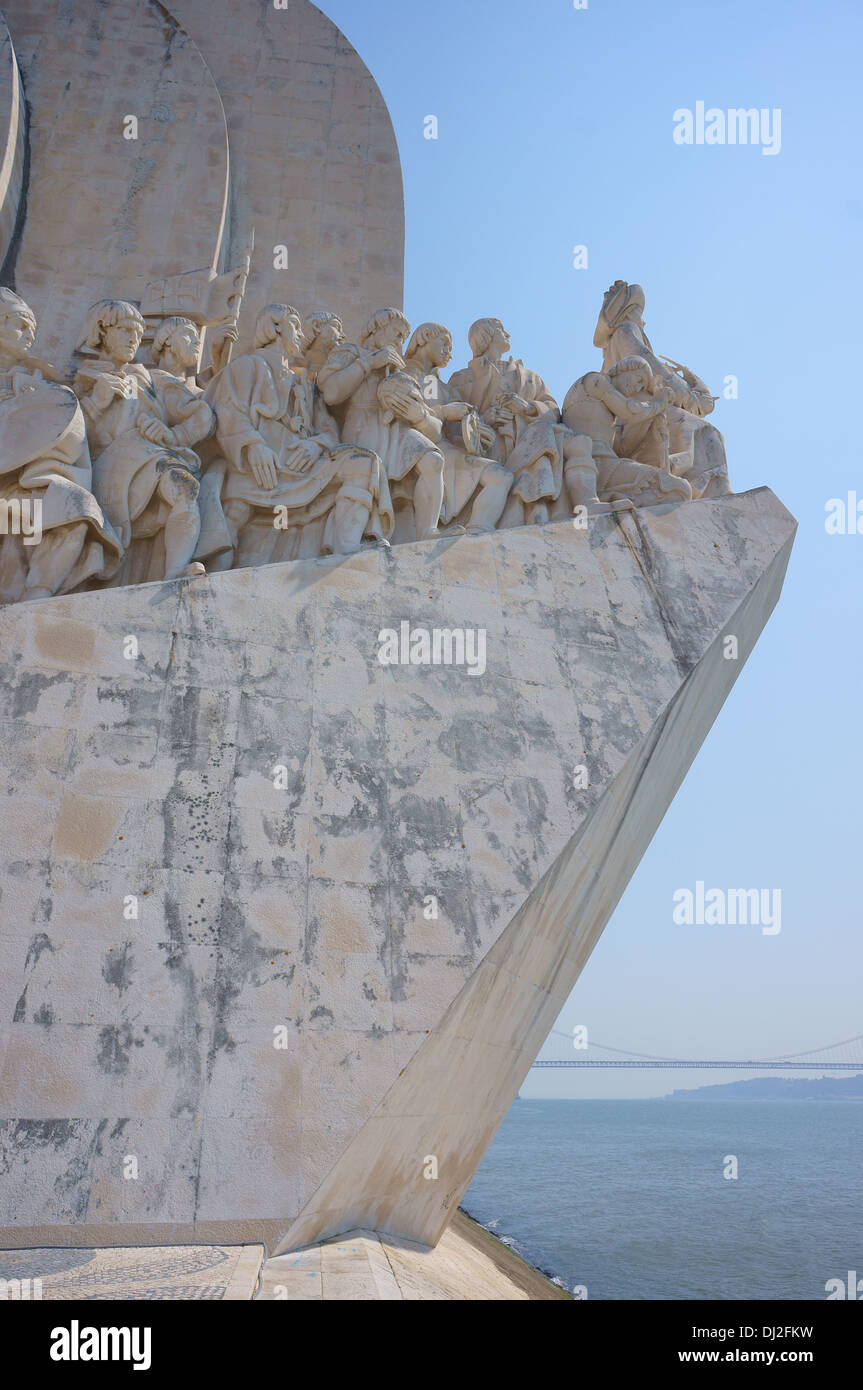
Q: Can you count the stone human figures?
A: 10